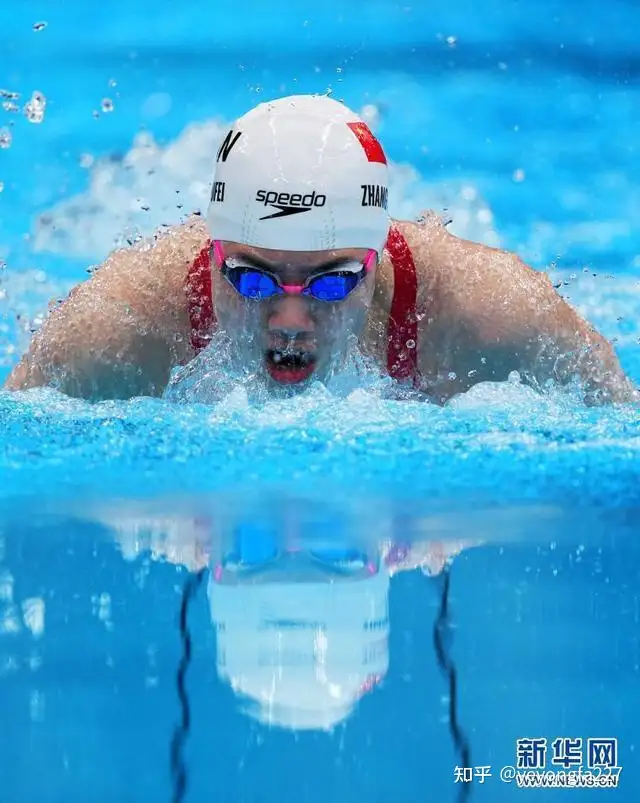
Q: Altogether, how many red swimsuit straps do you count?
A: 2